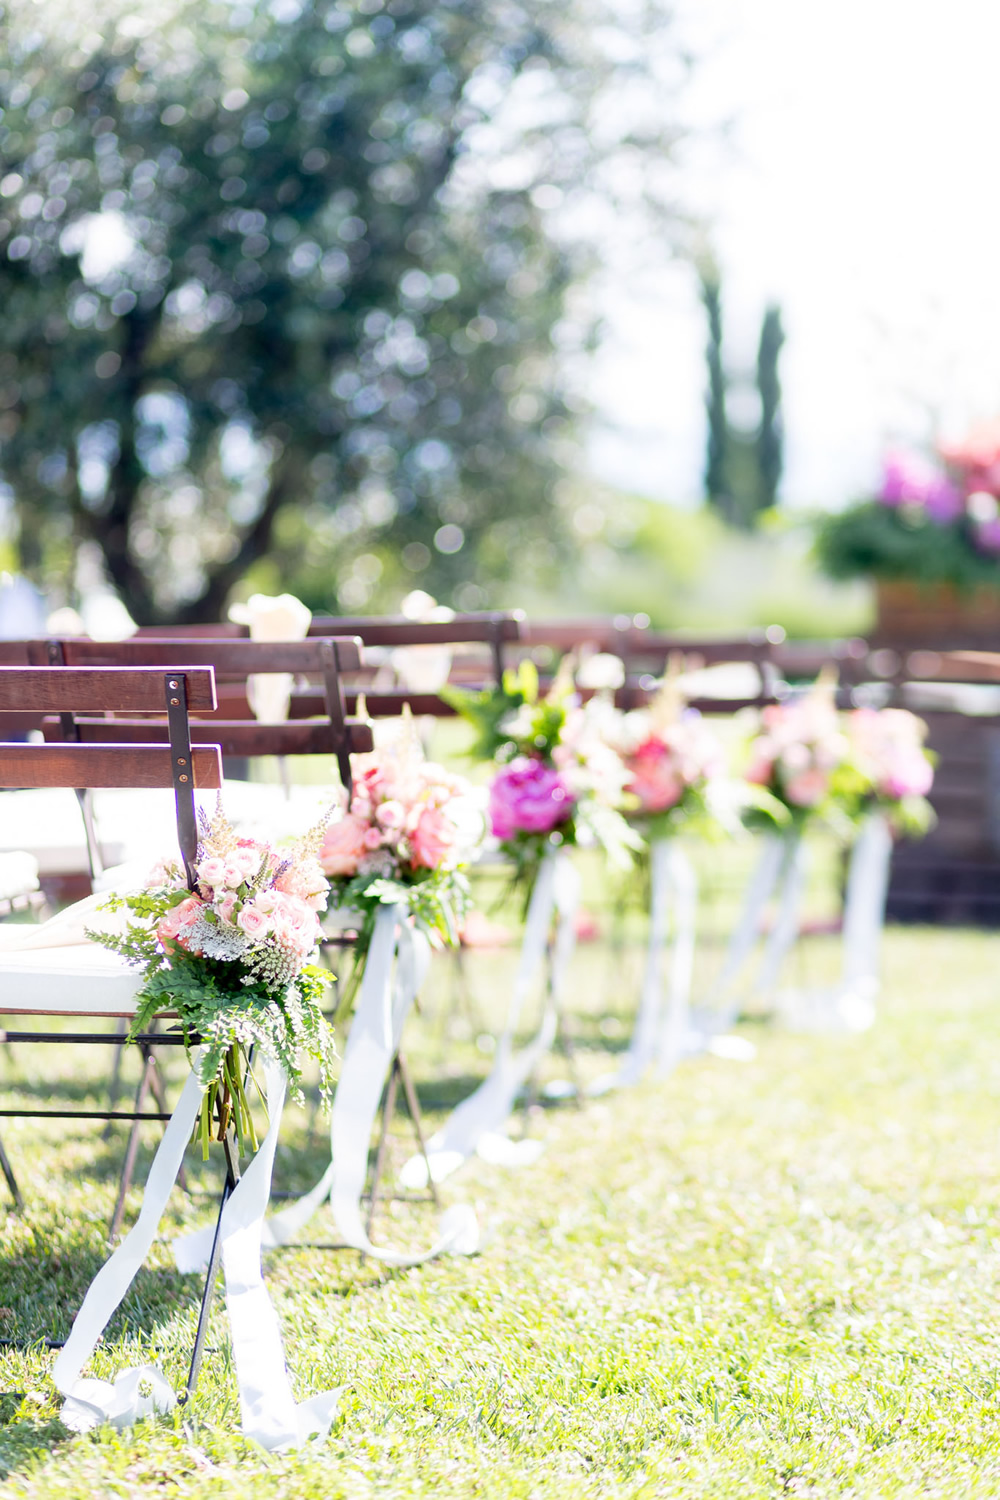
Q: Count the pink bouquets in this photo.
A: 6